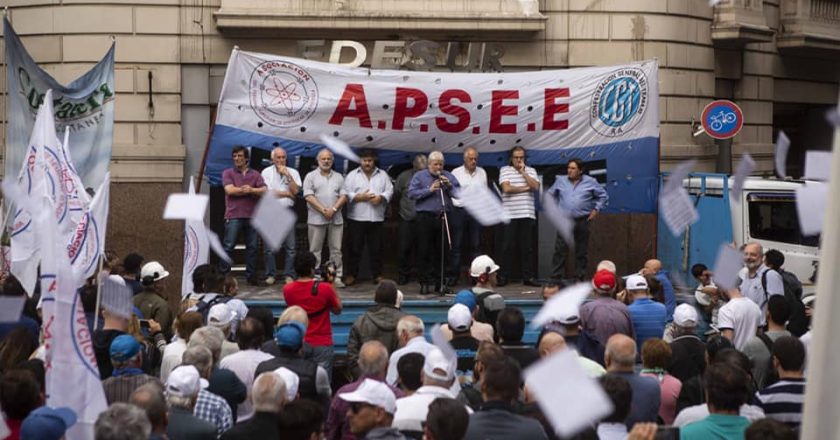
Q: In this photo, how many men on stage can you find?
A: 9